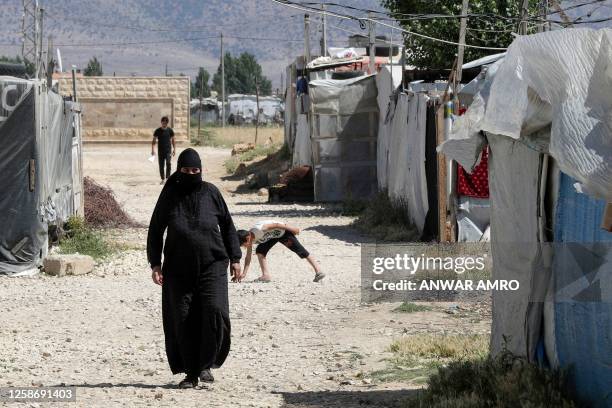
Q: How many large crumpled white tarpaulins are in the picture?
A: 1